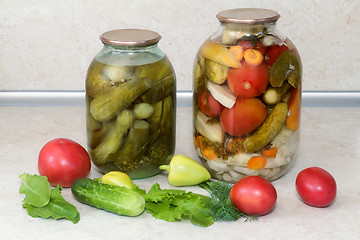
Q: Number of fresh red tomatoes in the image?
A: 3